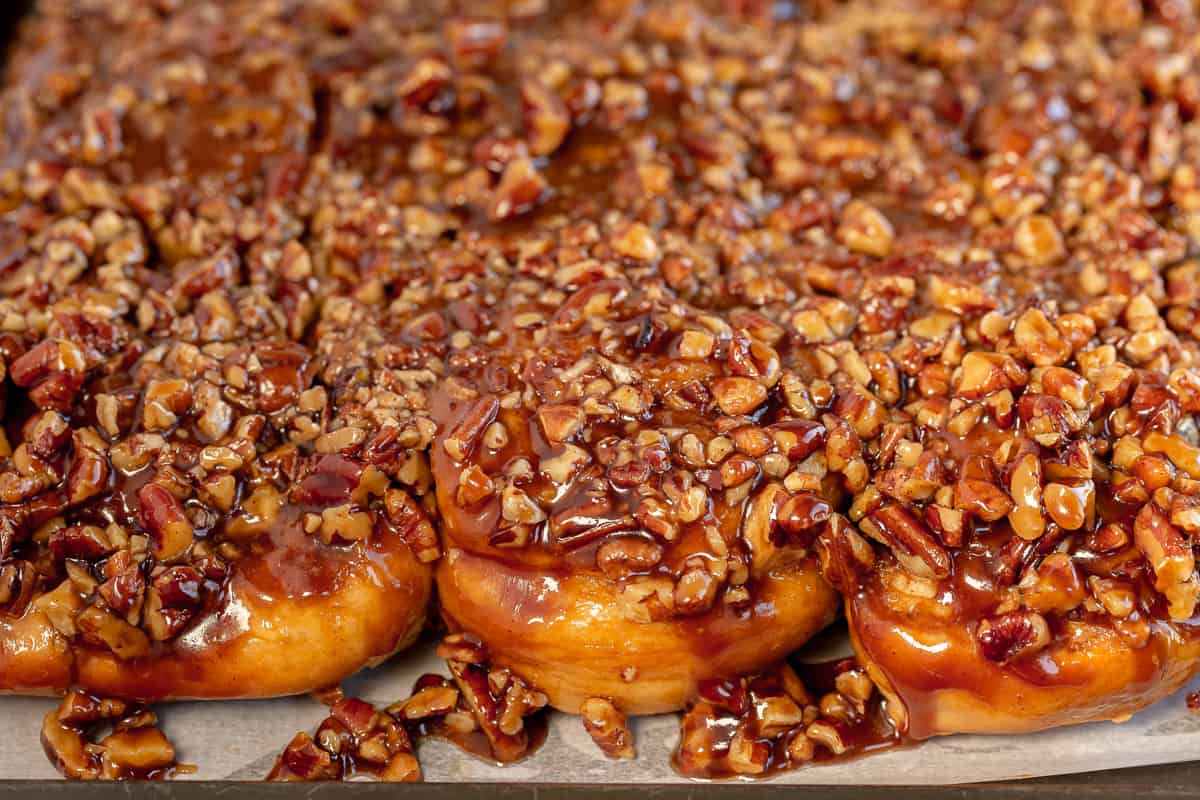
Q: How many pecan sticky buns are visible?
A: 3